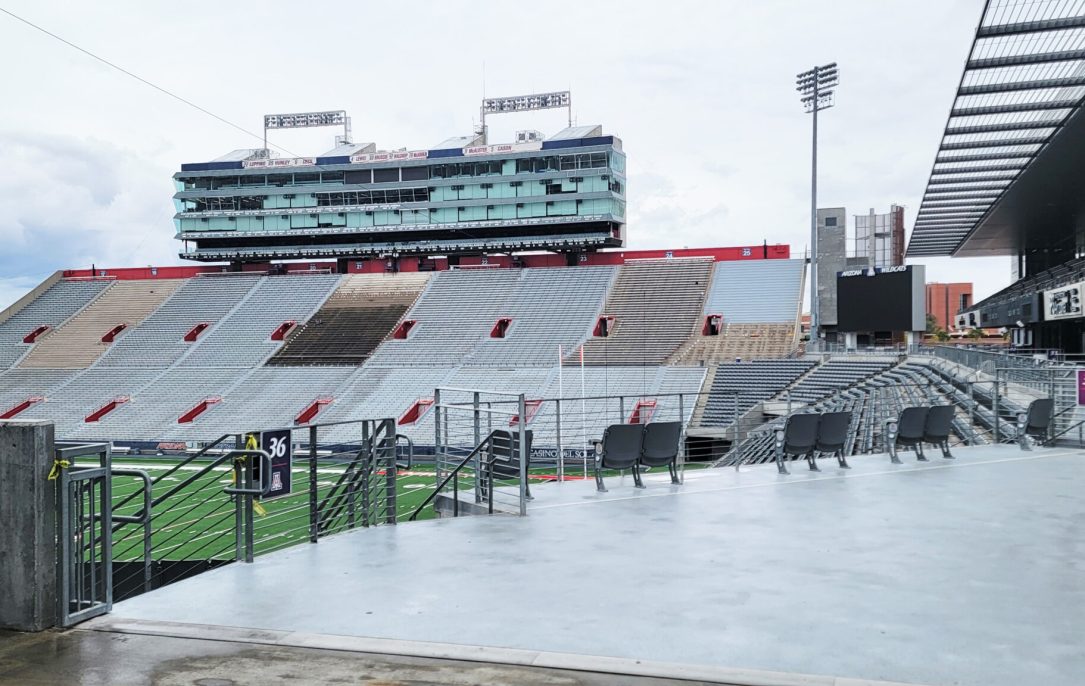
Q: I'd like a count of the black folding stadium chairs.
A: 8